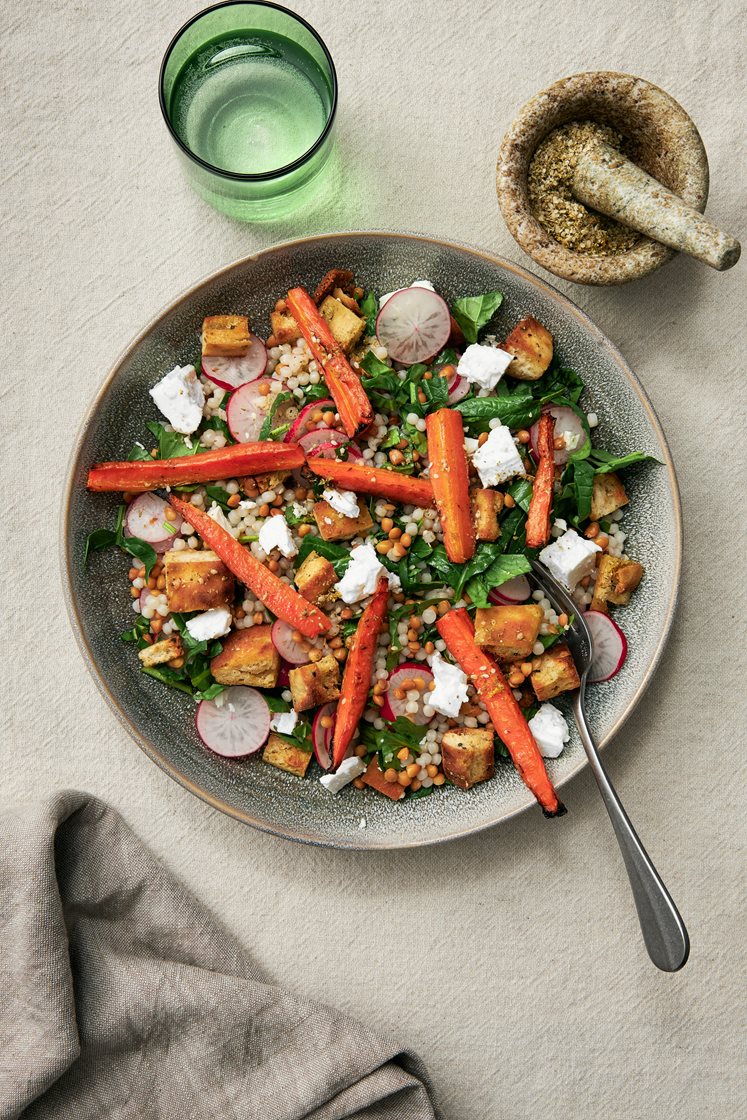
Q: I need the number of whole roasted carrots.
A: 8